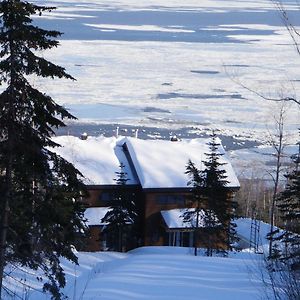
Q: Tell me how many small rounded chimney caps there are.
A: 2